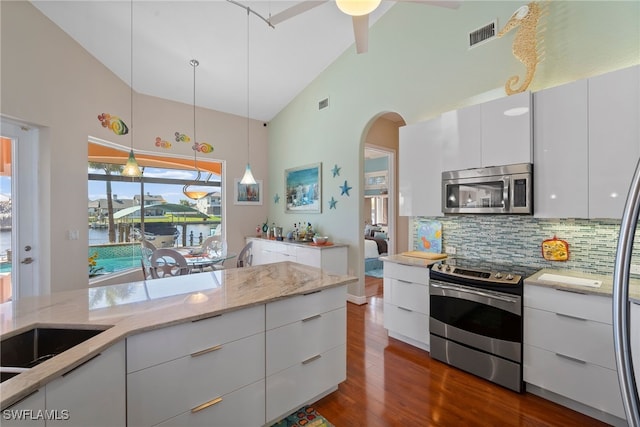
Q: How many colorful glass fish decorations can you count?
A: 4